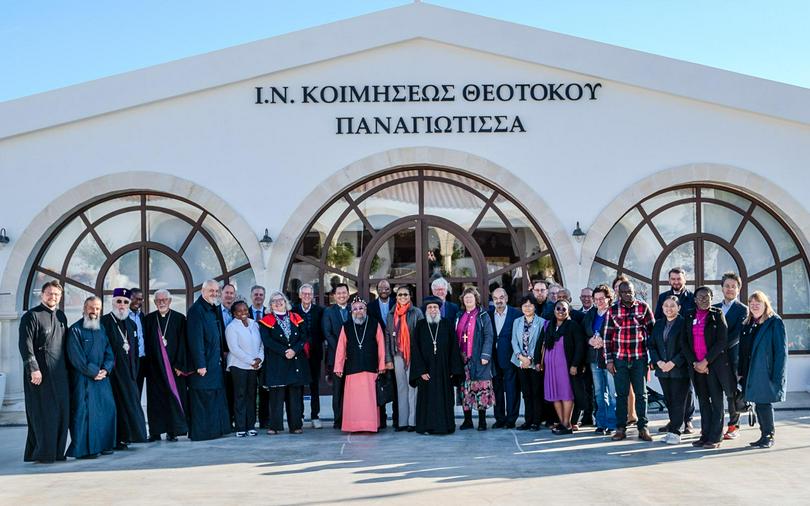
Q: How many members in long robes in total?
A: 7